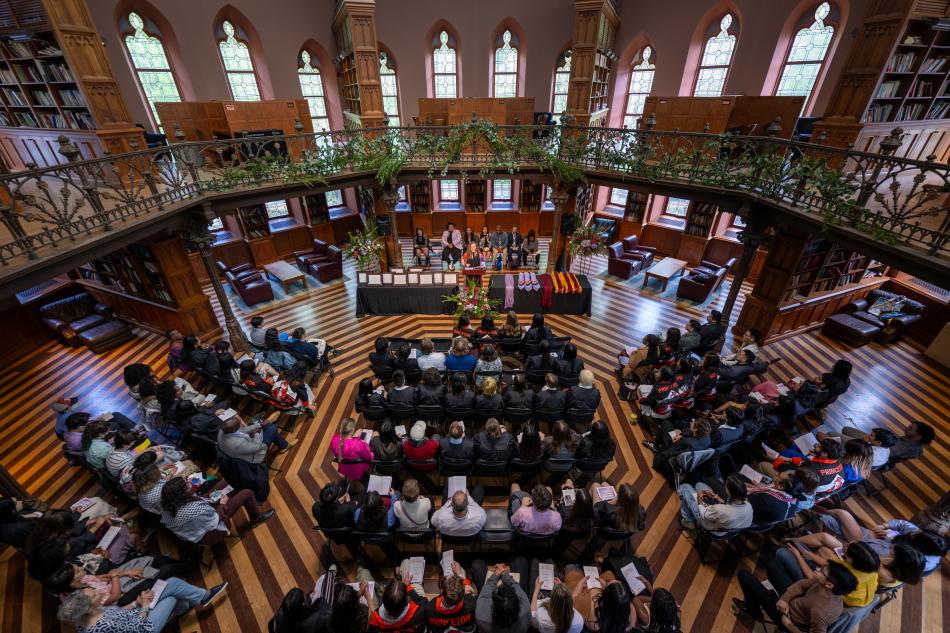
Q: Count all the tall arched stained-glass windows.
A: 10